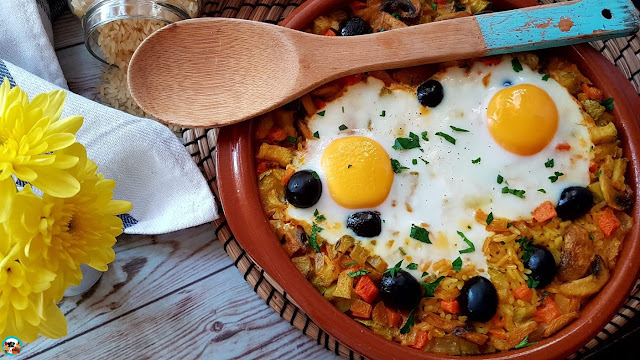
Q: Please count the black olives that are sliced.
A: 0